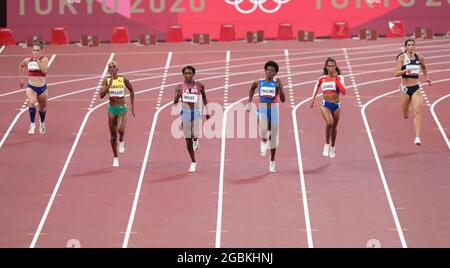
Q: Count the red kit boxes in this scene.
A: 8